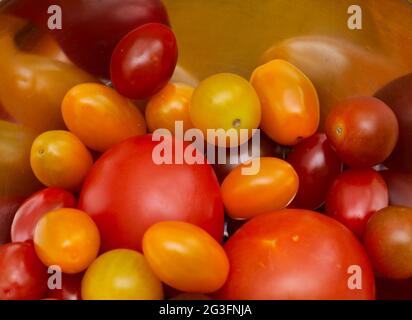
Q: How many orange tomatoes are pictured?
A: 7